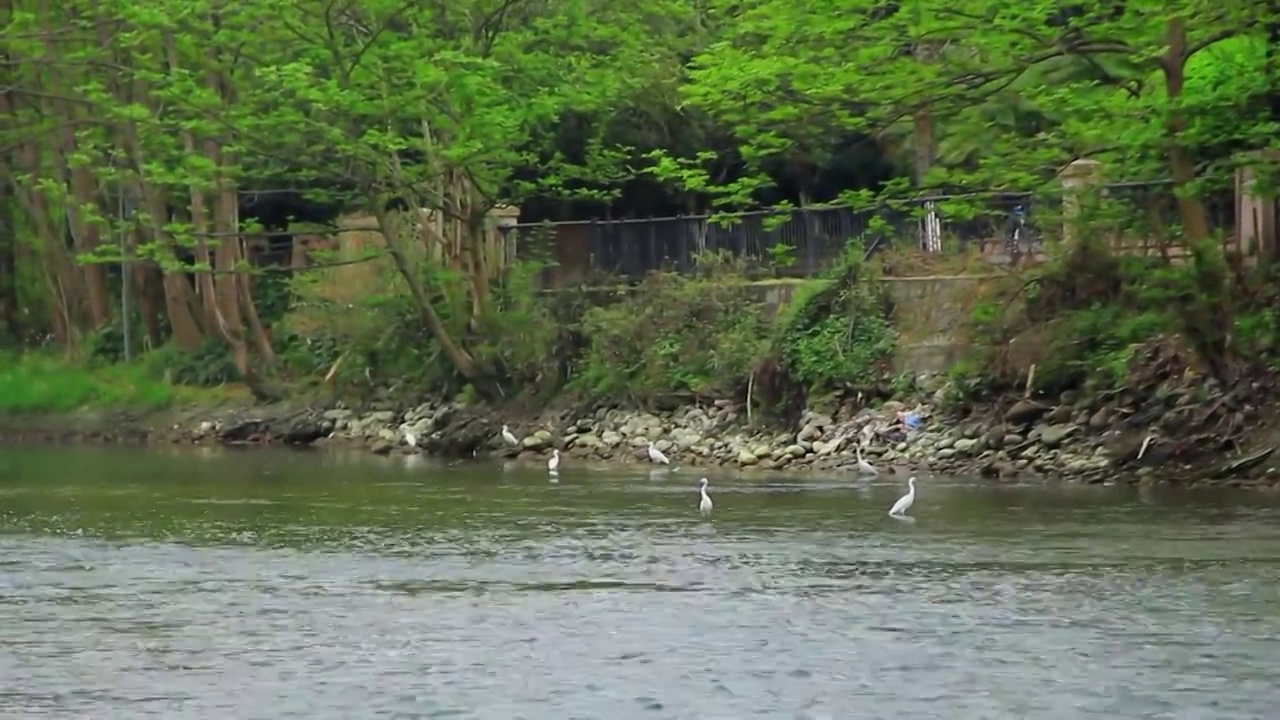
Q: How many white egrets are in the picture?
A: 7